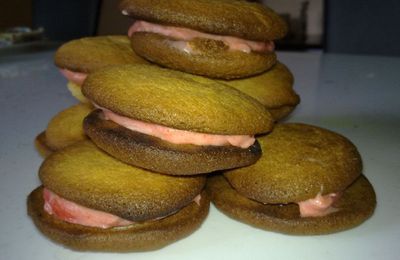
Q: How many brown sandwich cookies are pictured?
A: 7